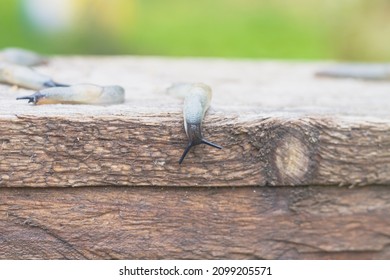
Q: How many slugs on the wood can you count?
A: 5